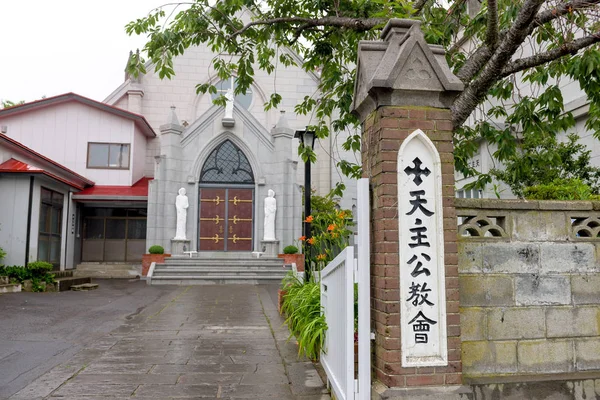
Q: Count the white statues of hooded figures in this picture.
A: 2